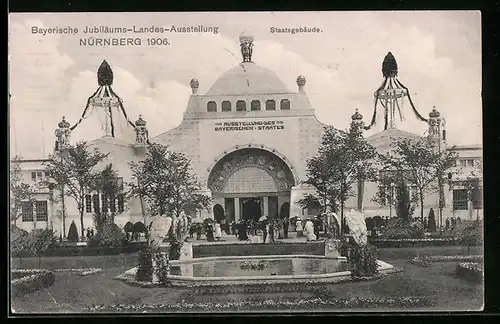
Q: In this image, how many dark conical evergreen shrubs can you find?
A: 2